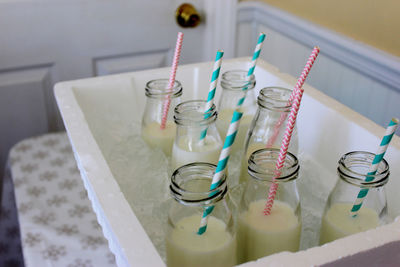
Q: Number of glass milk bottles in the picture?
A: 7